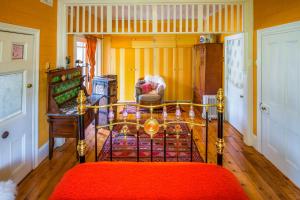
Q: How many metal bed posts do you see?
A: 2